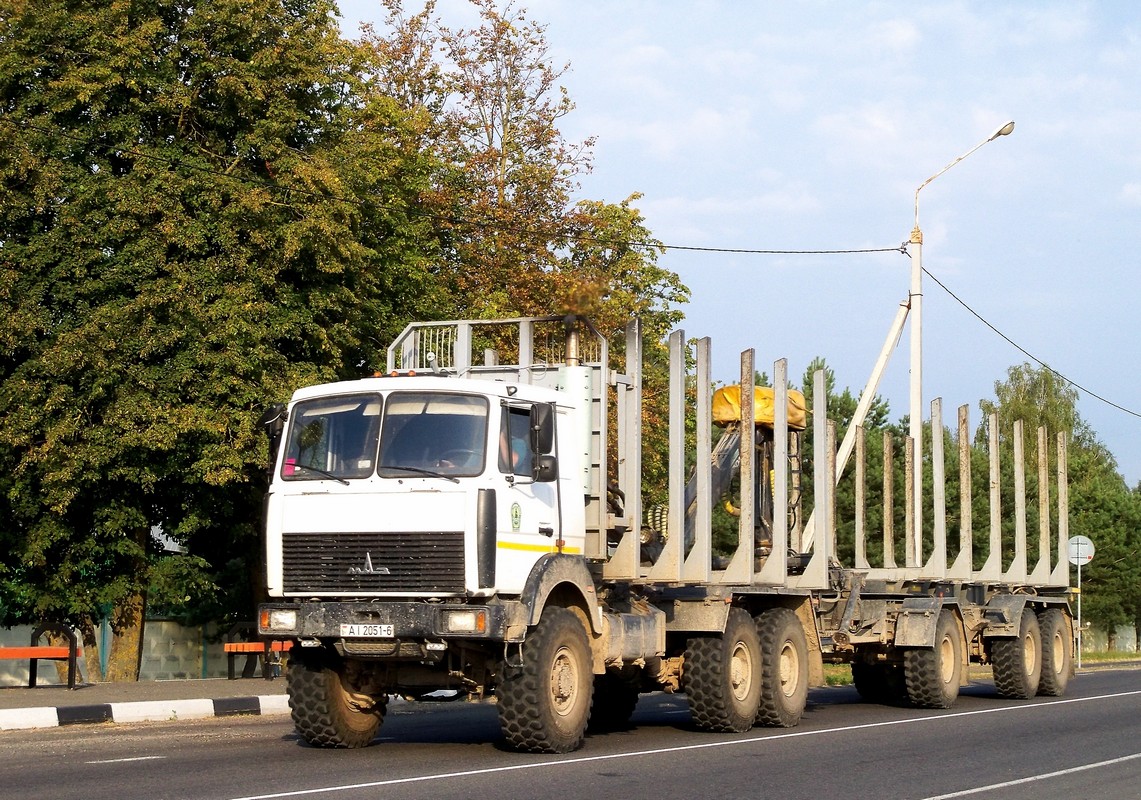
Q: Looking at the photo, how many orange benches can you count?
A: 2